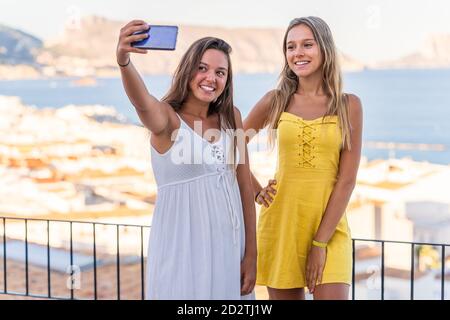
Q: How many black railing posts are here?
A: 11